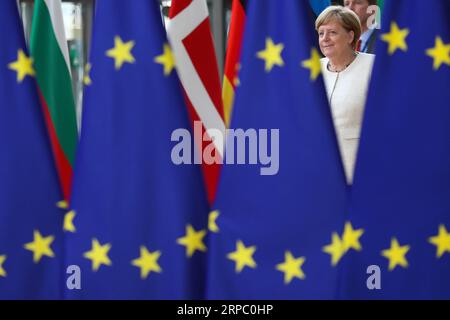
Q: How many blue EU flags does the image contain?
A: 4